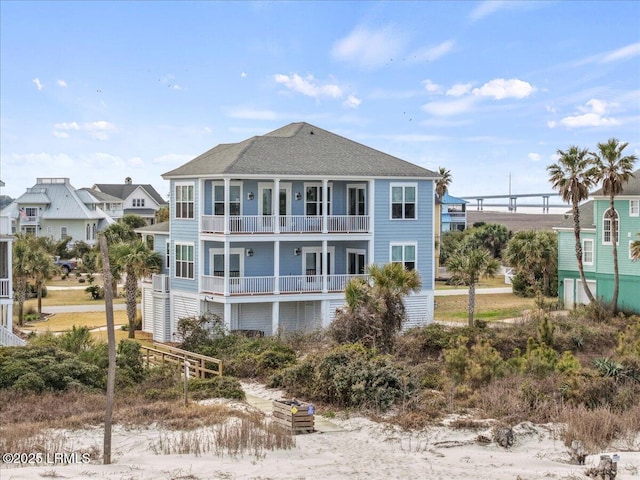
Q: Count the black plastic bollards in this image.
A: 0